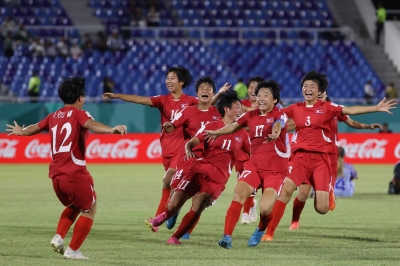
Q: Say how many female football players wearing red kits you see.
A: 8